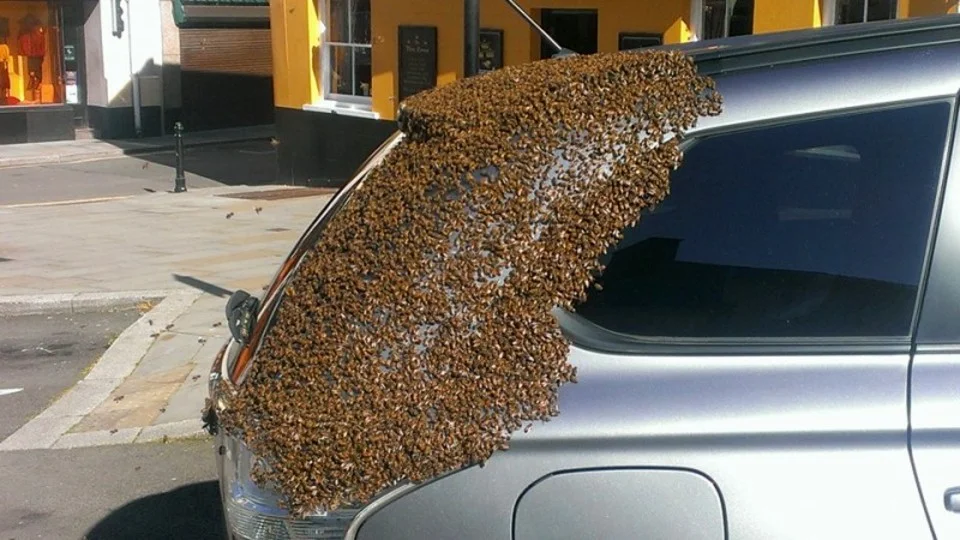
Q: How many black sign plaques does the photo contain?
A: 3